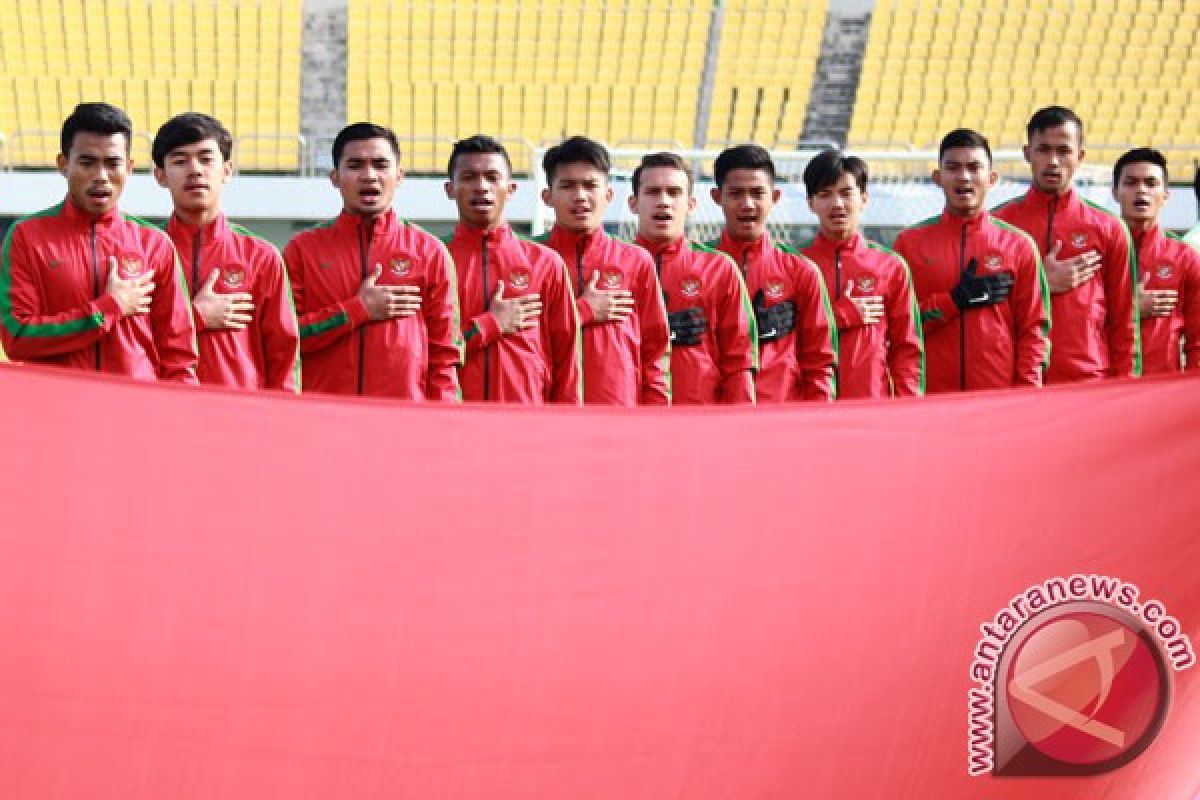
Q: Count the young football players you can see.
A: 11